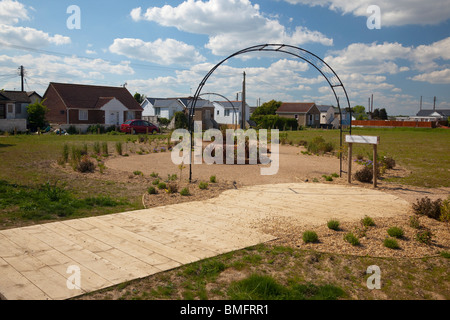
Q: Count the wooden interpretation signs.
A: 1